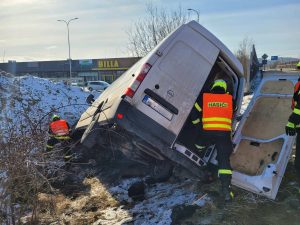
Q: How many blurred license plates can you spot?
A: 1